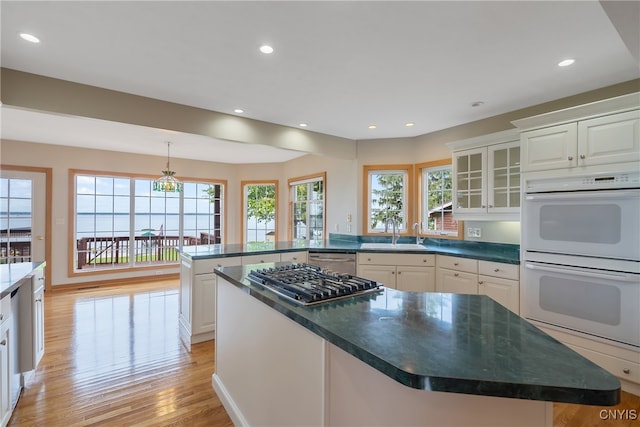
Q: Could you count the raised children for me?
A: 0